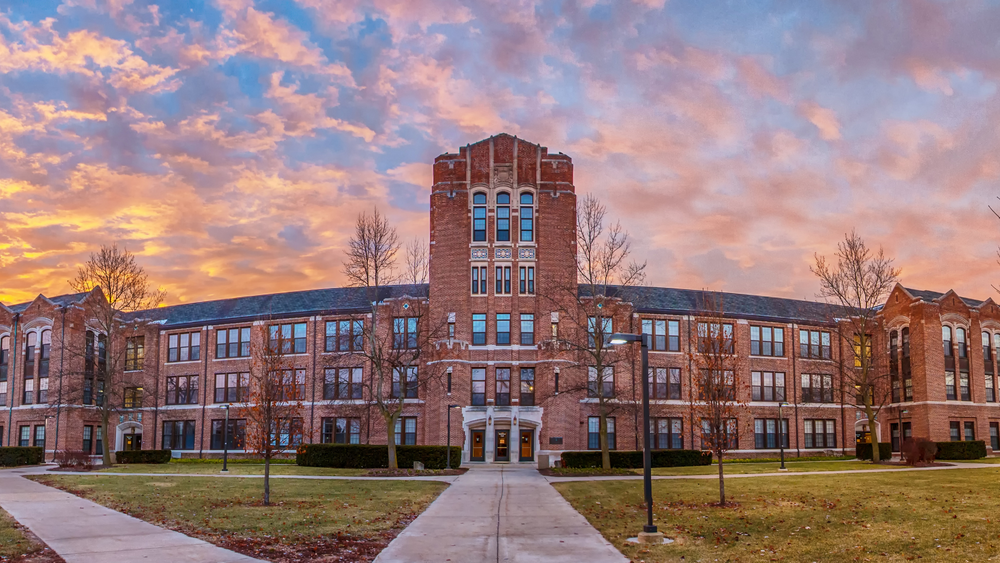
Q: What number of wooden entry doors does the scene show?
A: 3